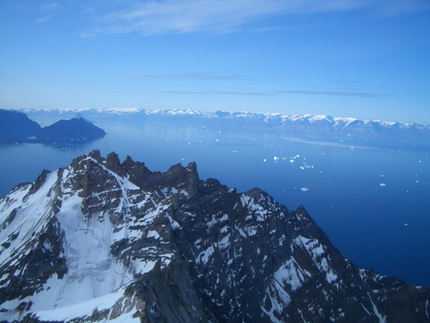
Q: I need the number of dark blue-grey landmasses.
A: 2